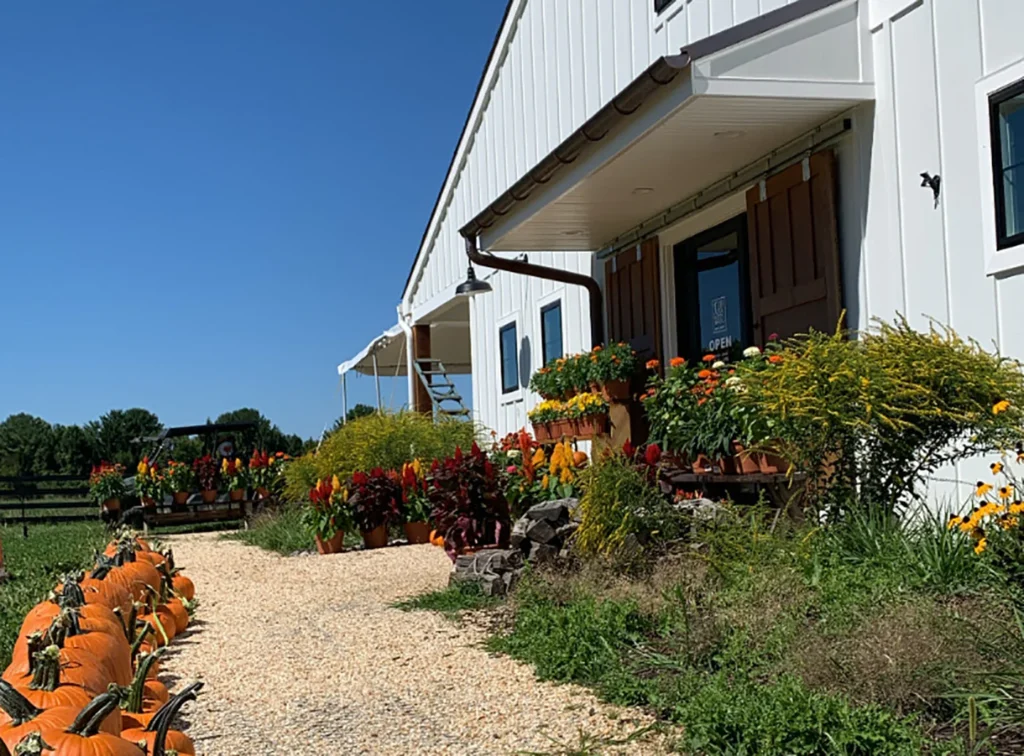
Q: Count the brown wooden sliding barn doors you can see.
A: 2